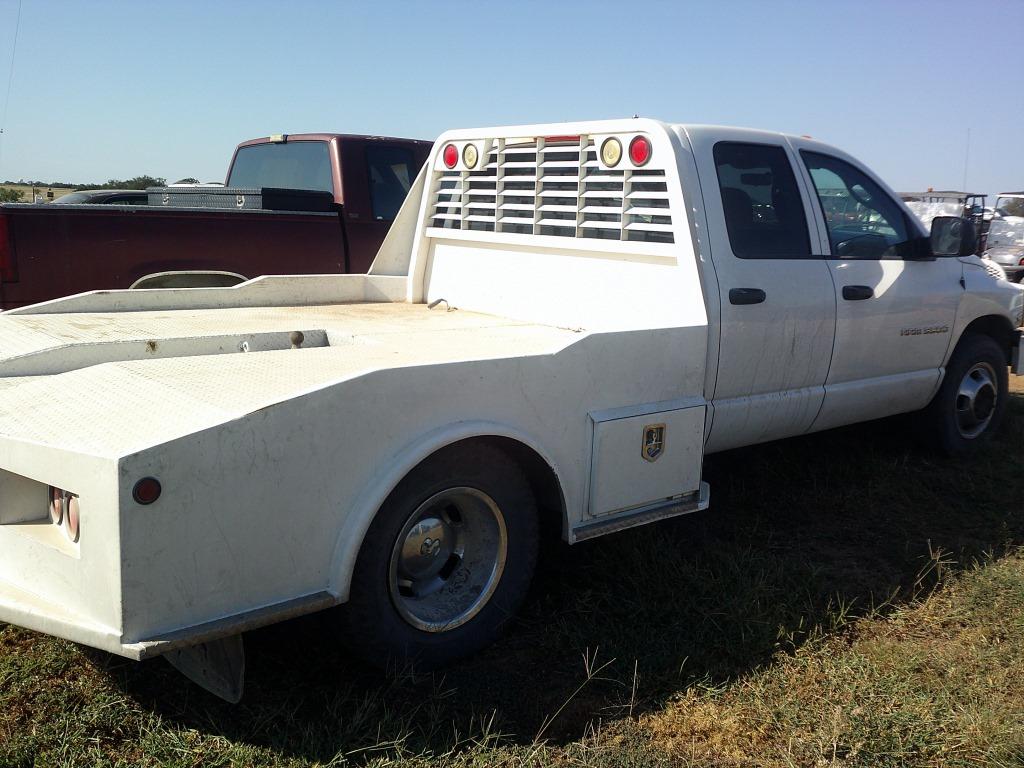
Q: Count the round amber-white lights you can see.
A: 2